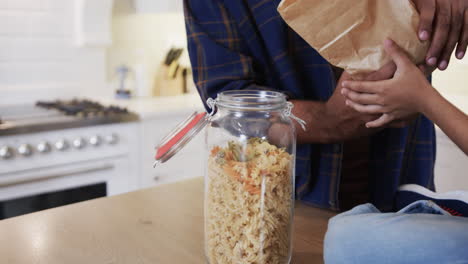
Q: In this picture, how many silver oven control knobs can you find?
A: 7